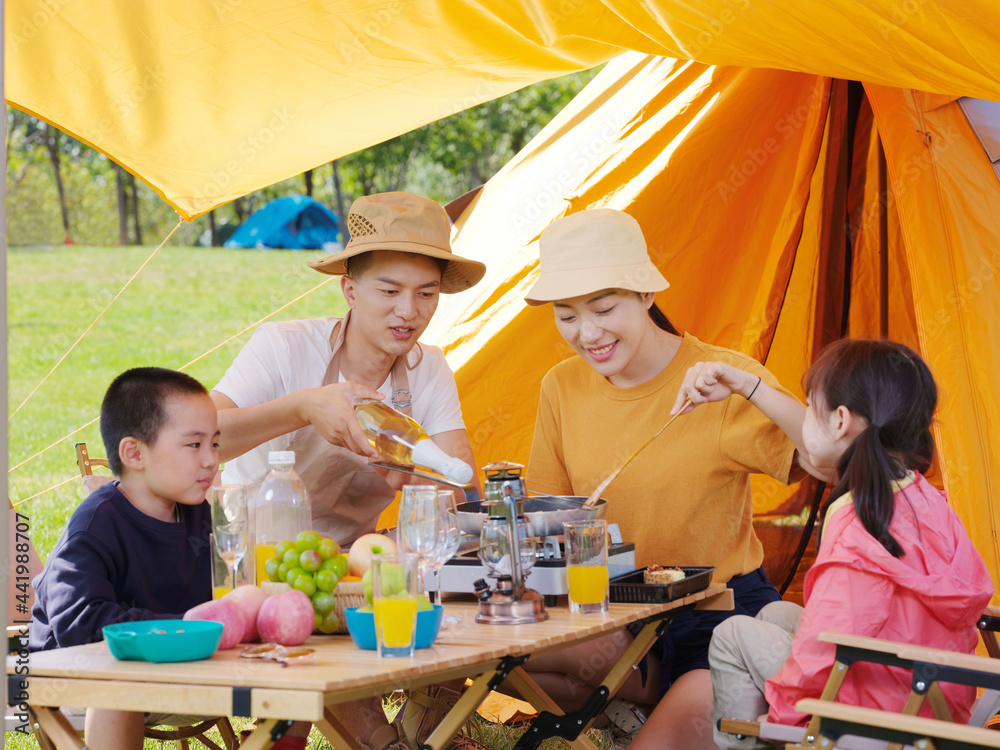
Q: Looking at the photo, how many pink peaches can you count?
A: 3